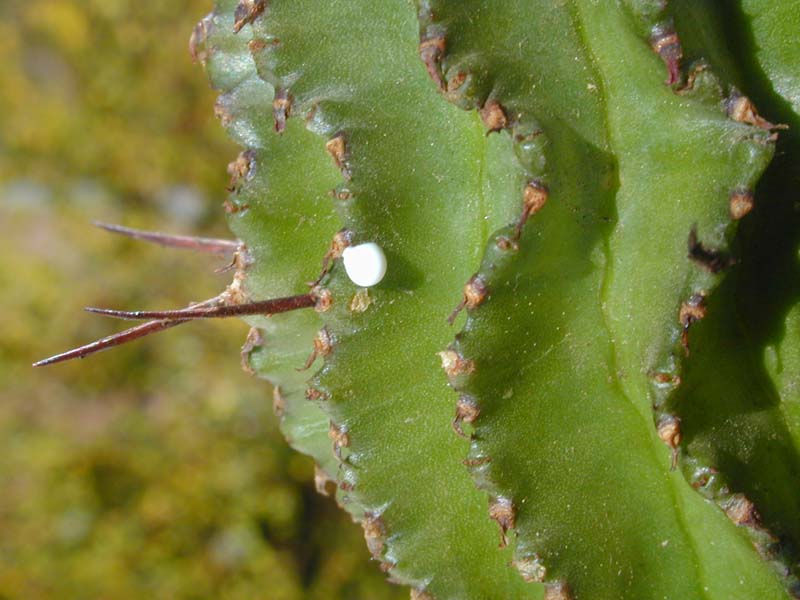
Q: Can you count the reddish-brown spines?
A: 3